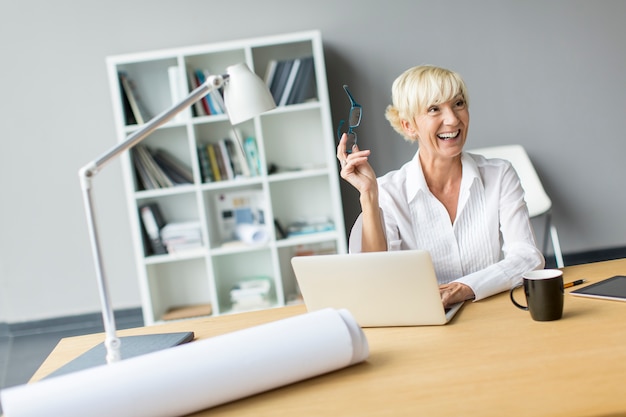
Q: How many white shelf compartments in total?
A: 12